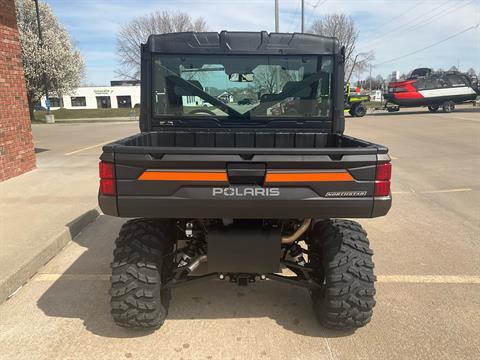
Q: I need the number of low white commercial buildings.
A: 1